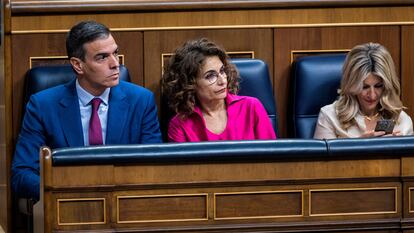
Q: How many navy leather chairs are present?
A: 3